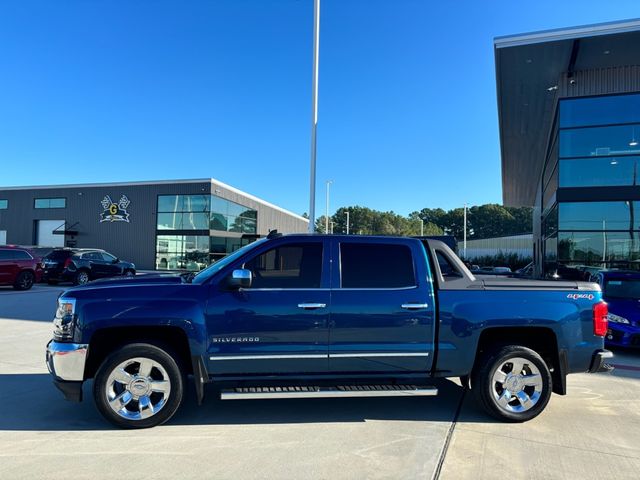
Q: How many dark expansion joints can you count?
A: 1